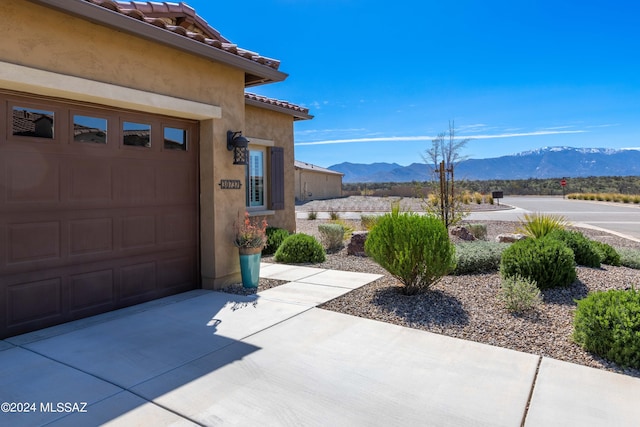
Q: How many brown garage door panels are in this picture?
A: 12